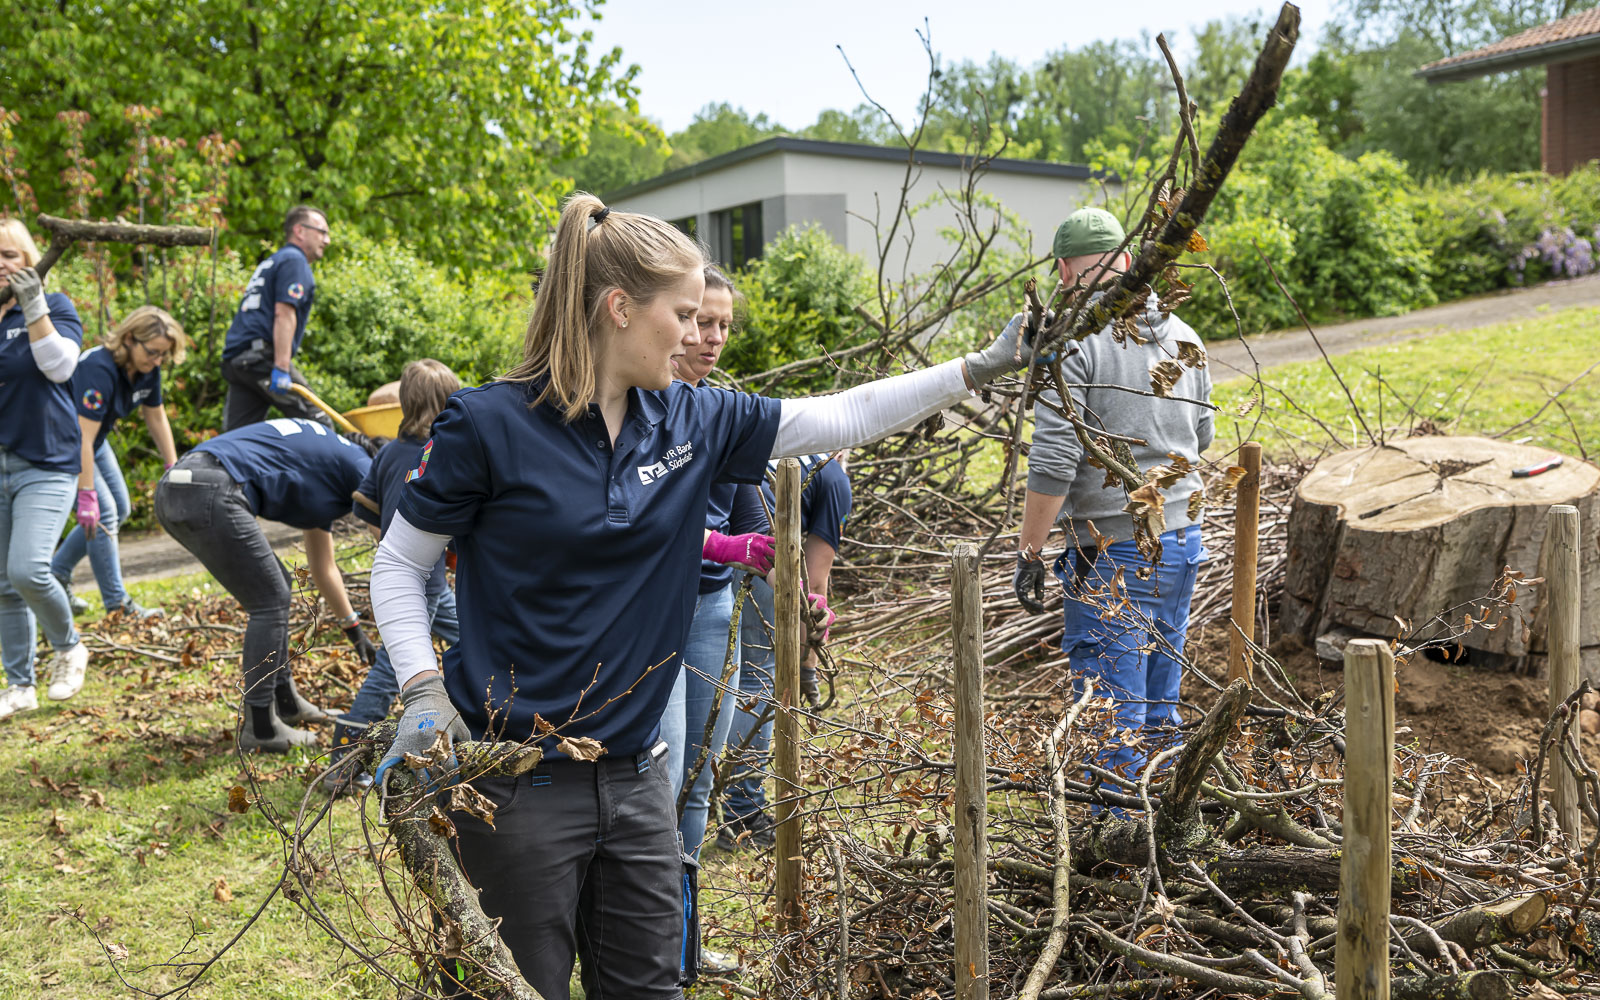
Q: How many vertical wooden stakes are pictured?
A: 5